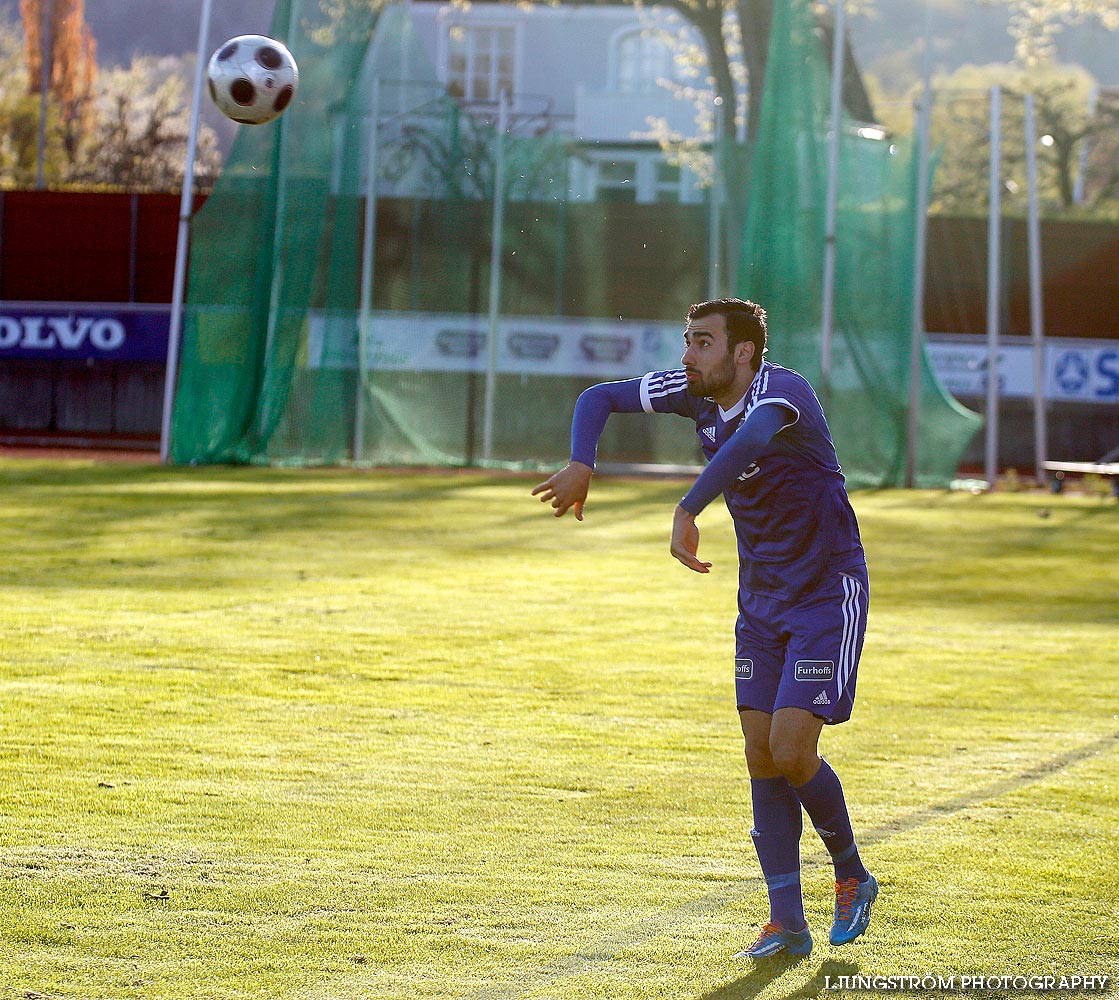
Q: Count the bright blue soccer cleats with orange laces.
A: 2